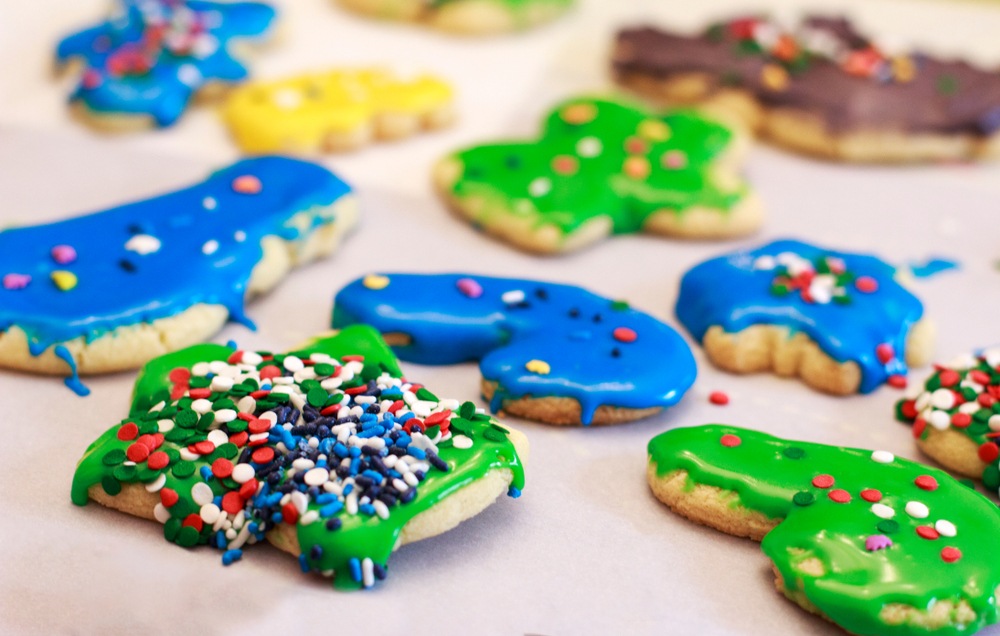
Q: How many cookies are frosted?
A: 11